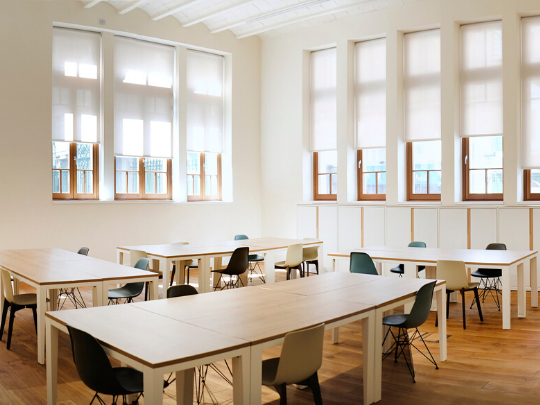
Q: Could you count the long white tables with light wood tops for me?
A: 4